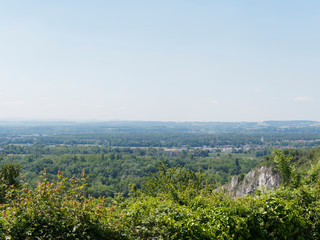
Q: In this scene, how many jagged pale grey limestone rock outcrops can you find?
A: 1